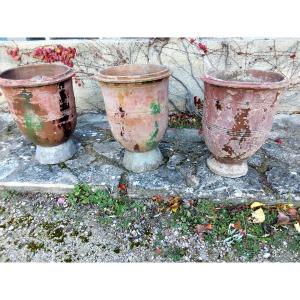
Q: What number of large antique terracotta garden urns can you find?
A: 3